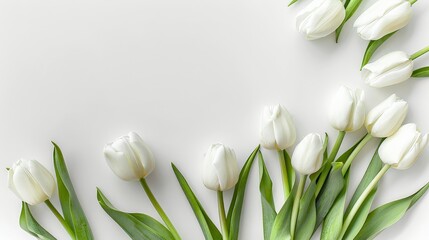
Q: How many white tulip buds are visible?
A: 11